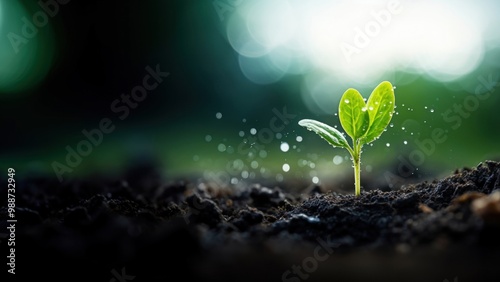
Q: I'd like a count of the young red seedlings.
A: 0